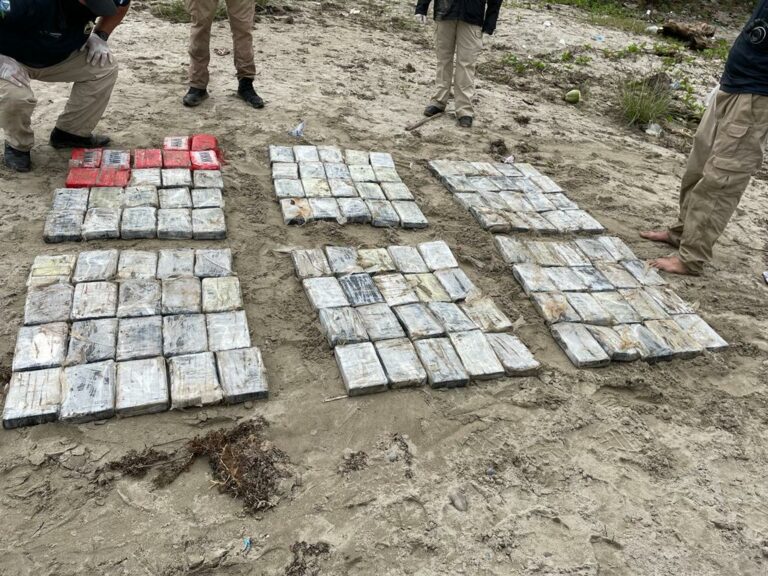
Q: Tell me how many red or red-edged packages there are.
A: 9